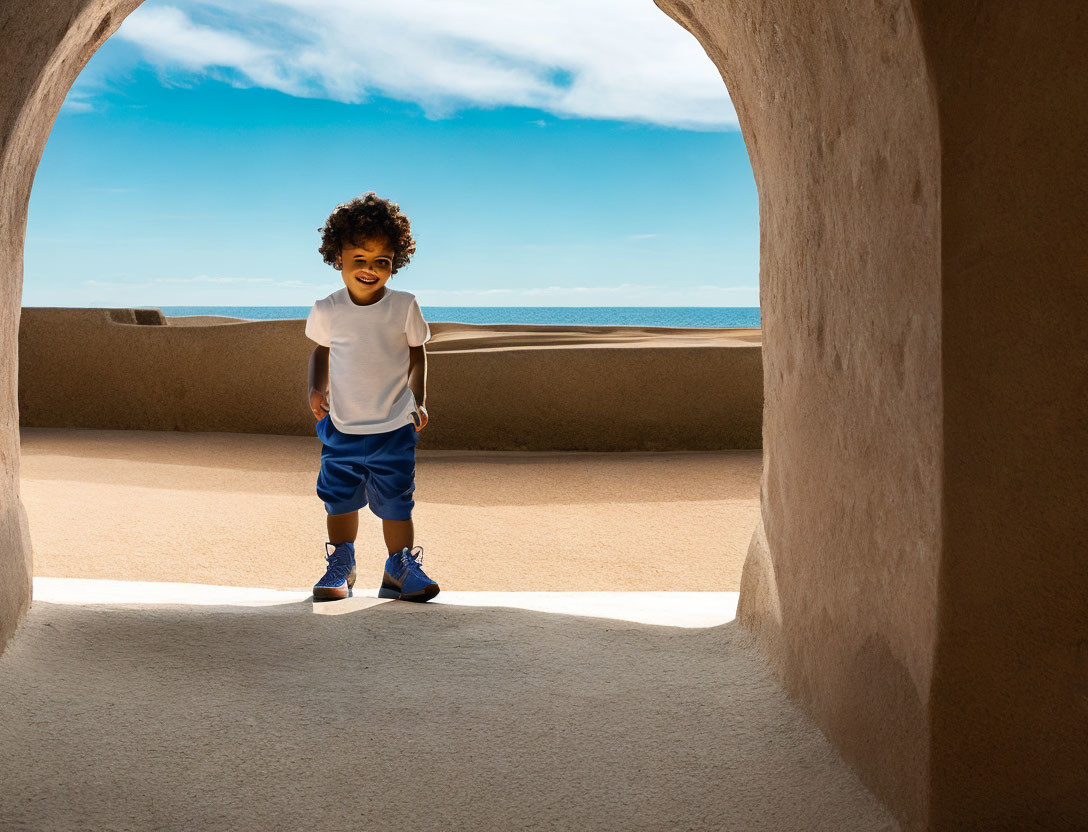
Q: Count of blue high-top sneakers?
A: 2